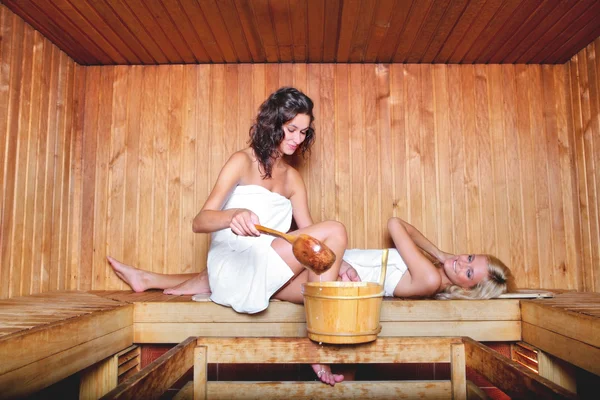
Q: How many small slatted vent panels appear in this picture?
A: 2